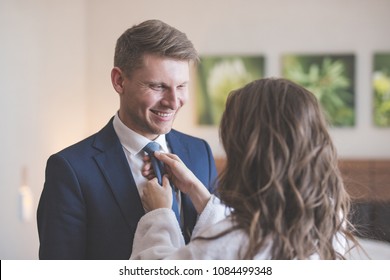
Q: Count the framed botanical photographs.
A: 3